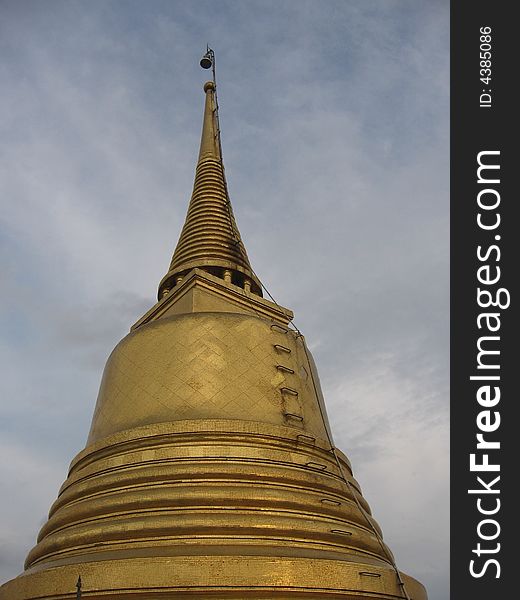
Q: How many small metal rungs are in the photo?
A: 10